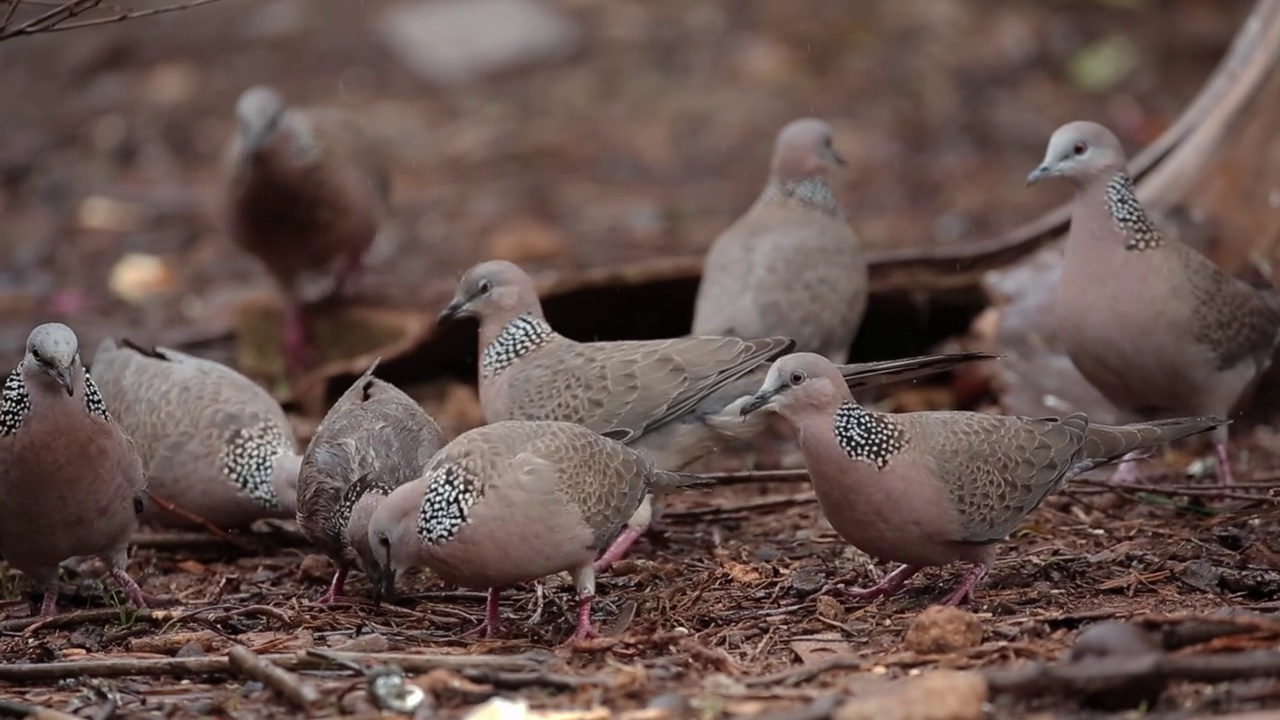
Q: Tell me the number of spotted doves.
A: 9